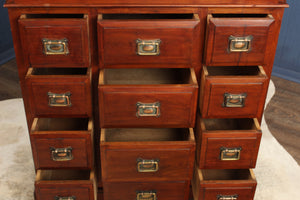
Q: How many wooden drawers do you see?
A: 12